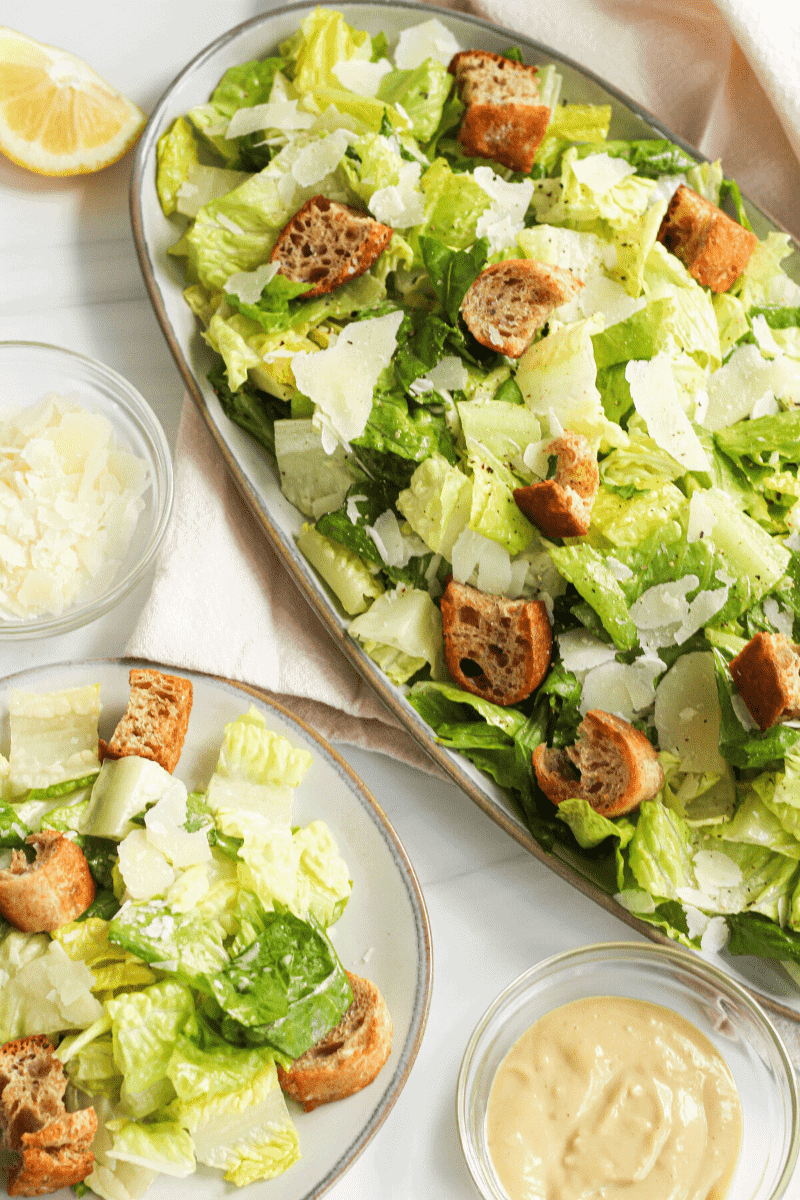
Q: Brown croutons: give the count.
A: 12